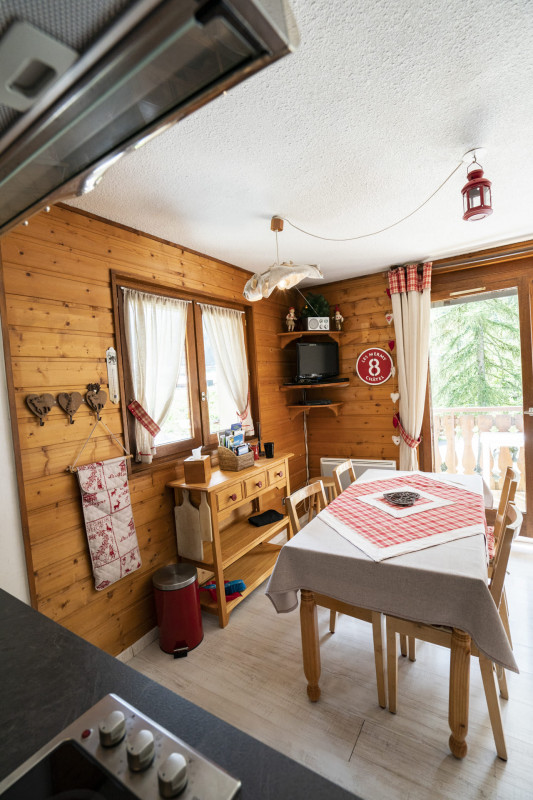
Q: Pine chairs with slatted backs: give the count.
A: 4